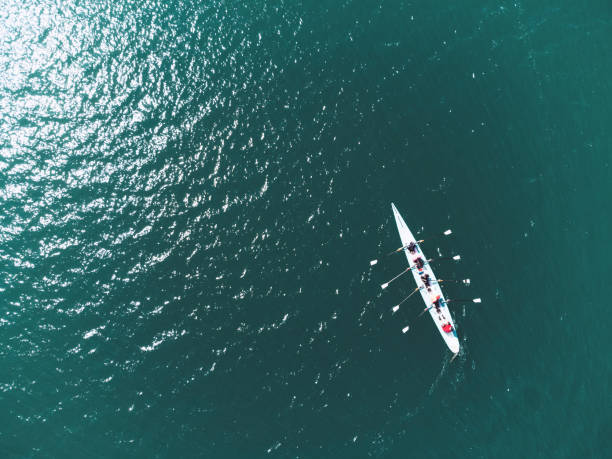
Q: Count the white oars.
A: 8